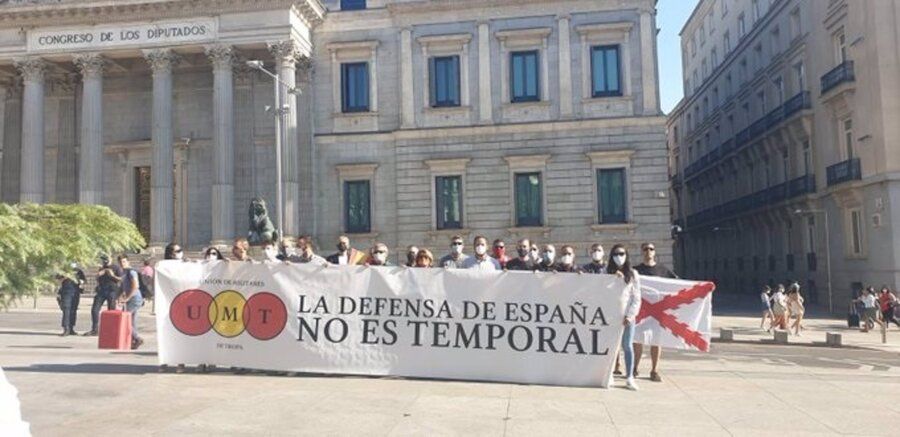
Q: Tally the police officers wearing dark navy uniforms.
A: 2